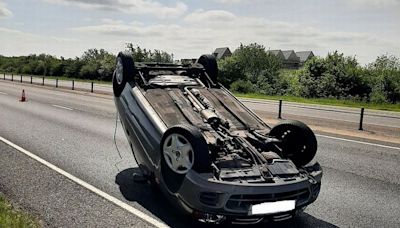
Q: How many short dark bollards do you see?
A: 10